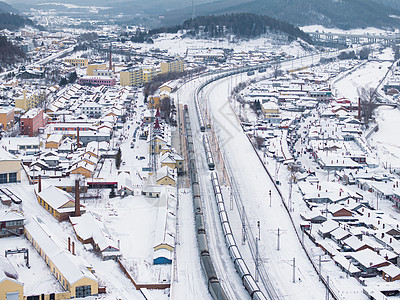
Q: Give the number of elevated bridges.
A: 1